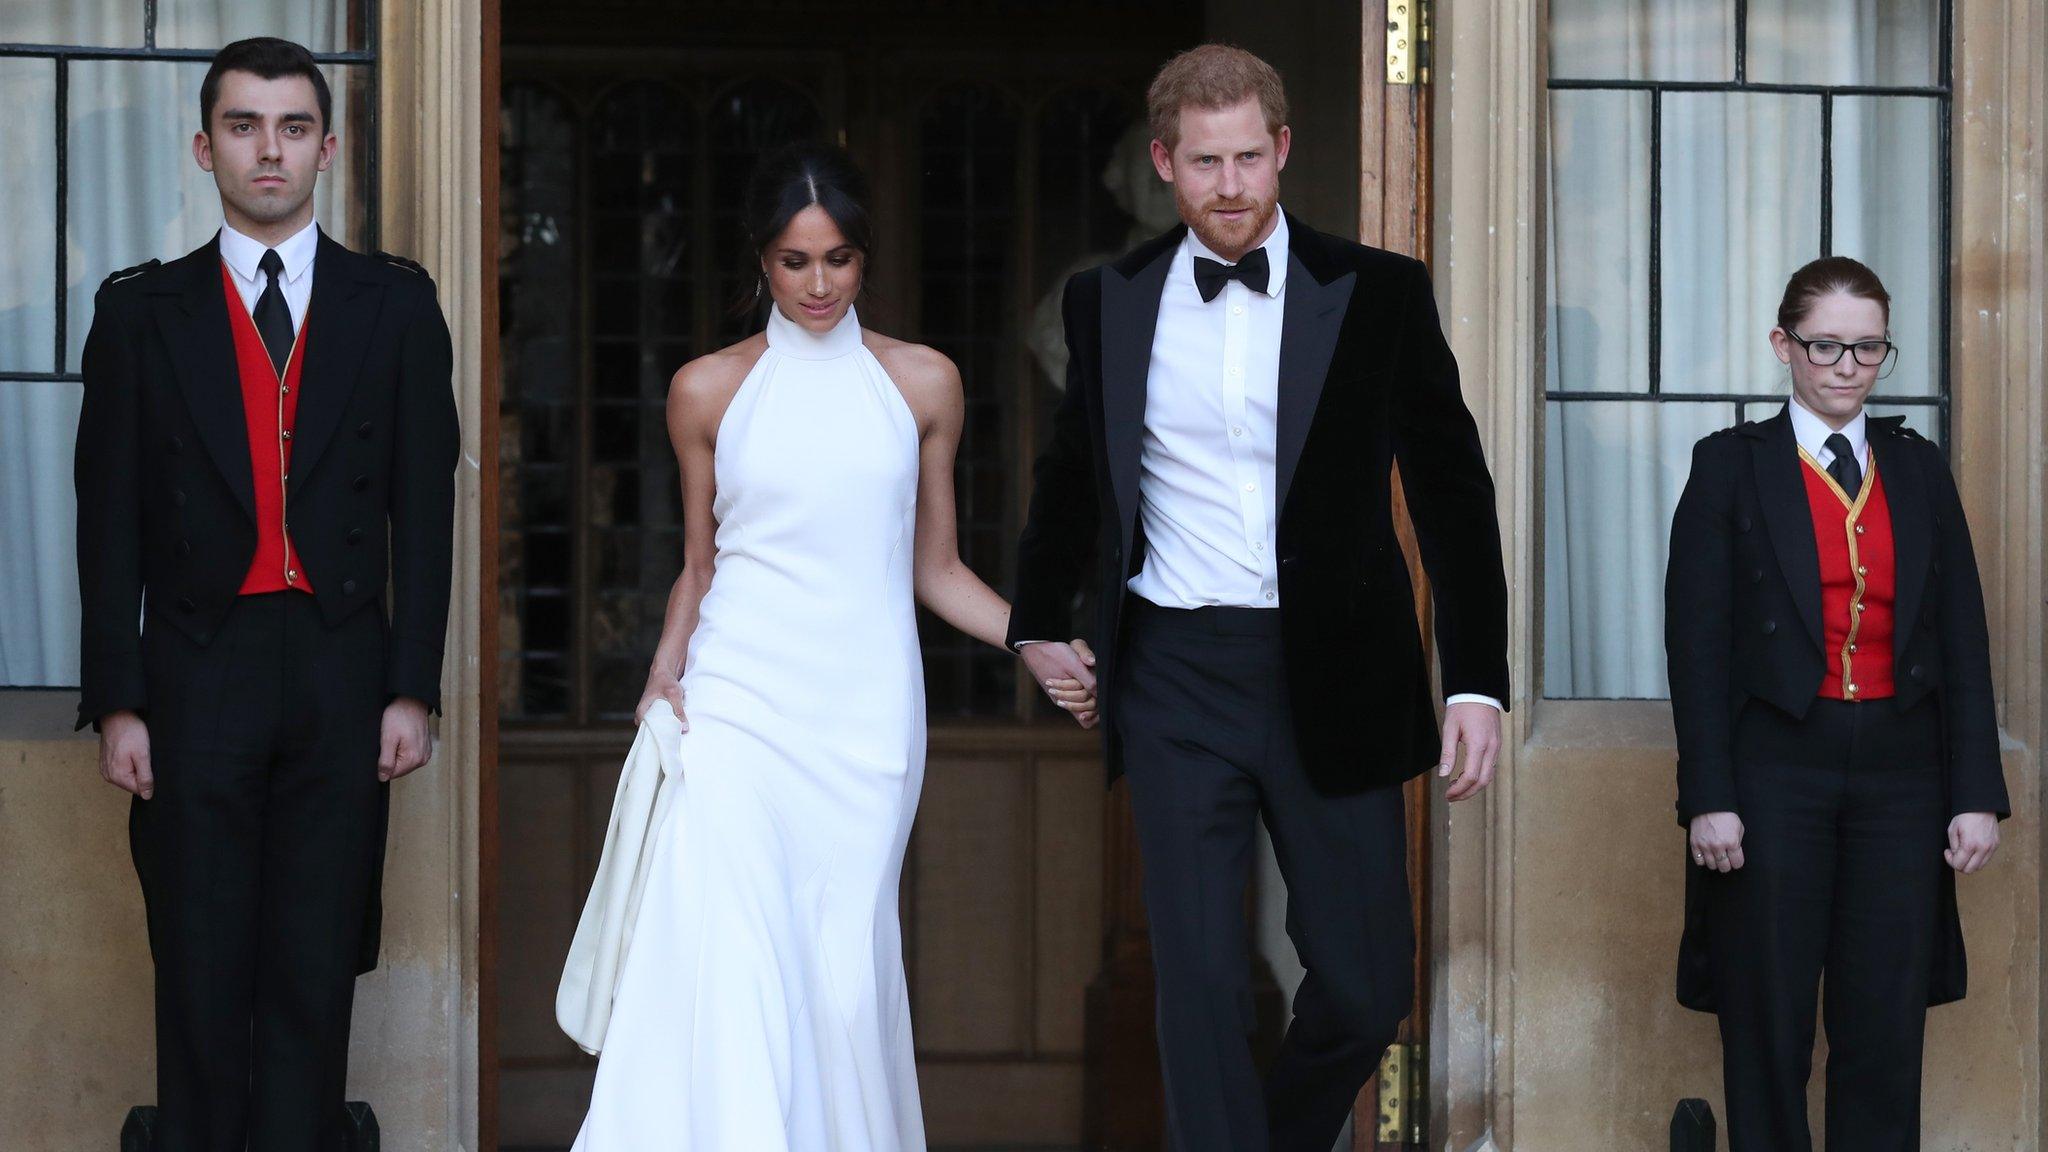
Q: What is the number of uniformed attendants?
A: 2